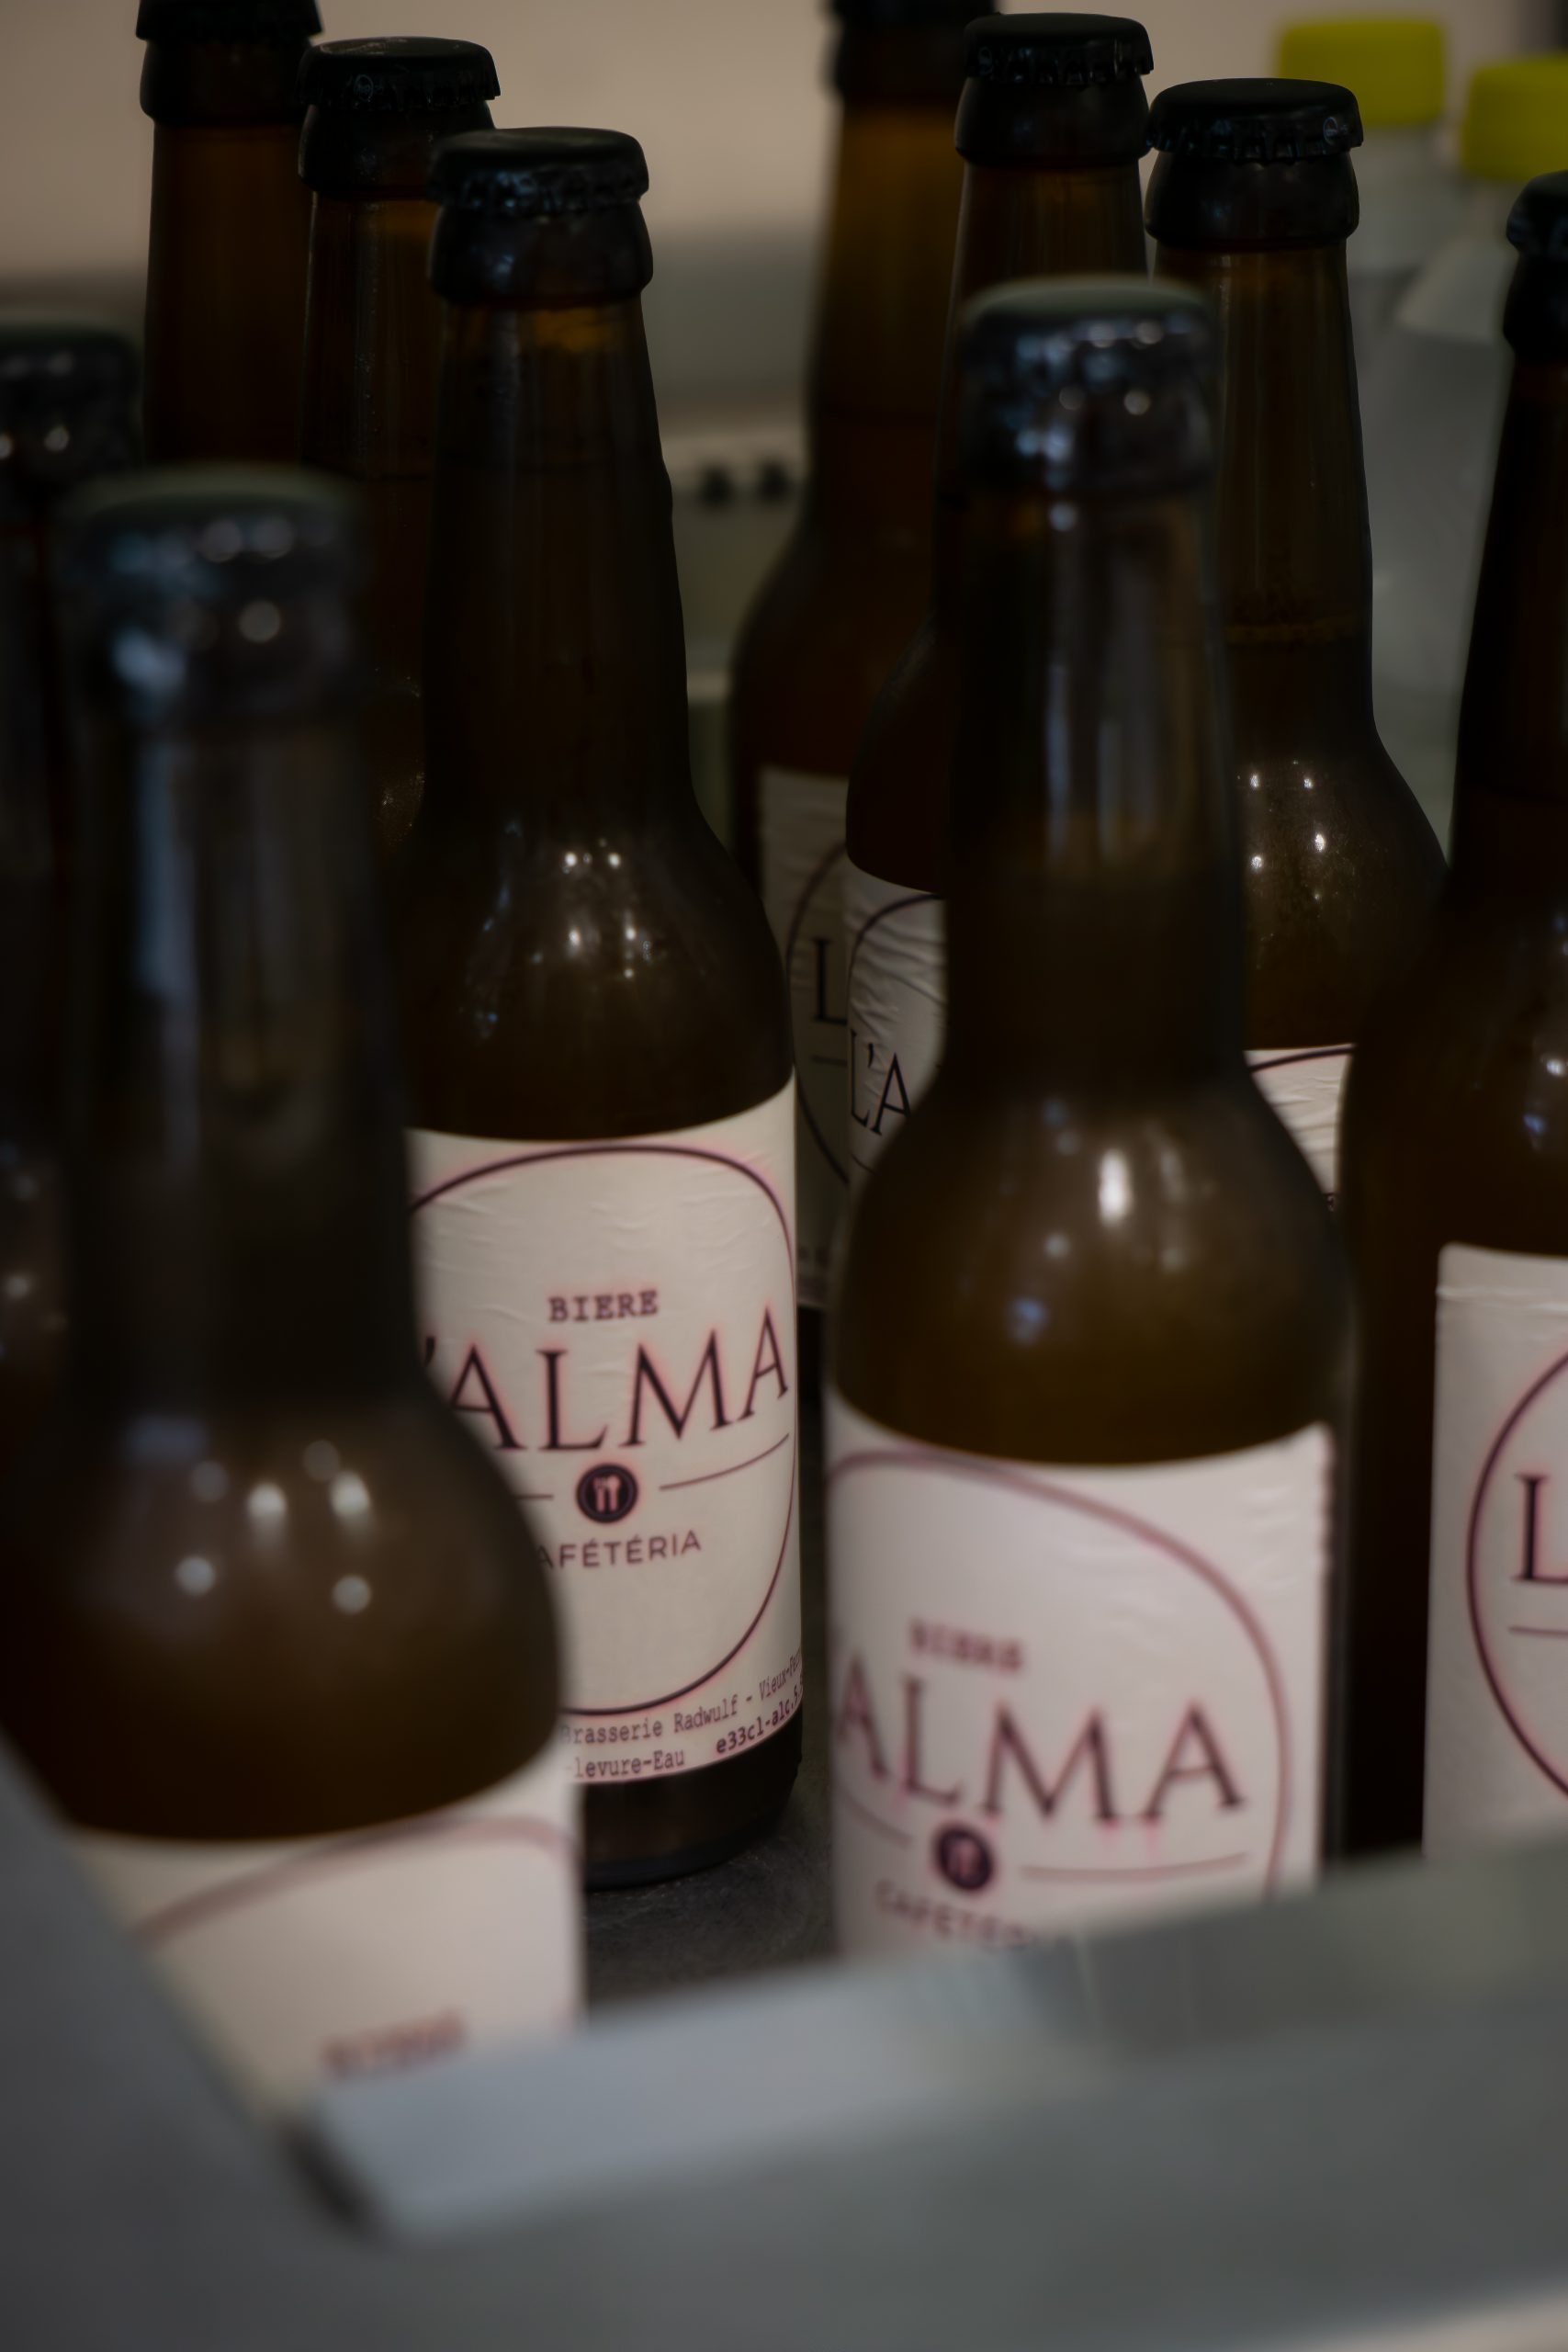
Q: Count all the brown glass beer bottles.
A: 10